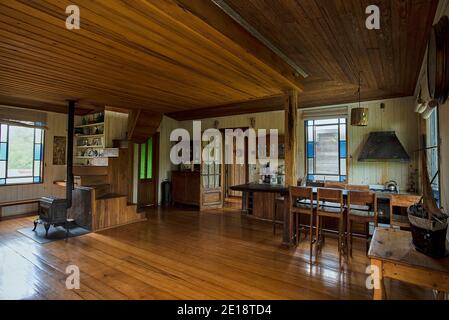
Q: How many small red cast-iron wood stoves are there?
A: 0